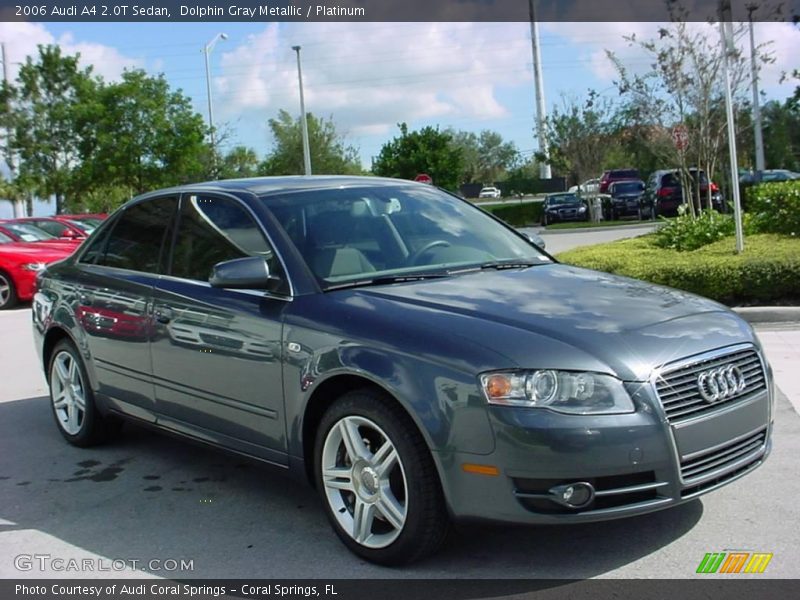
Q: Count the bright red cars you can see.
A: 3